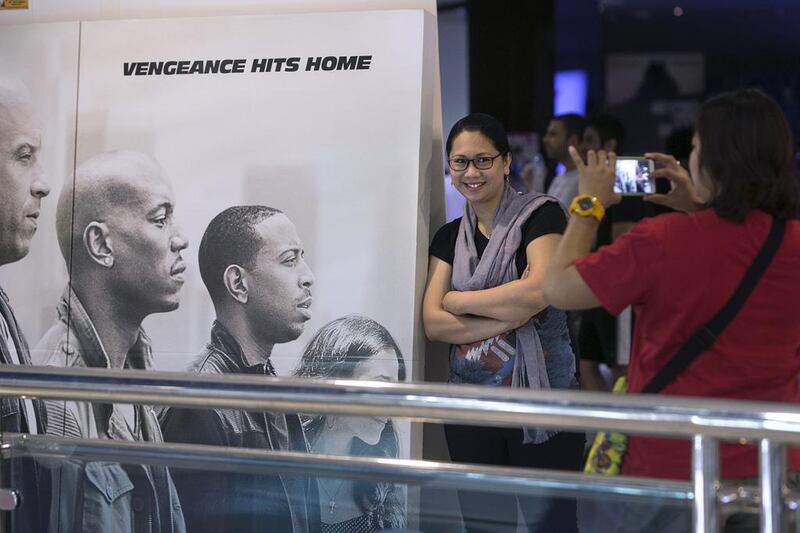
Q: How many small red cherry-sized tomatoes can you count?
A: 0